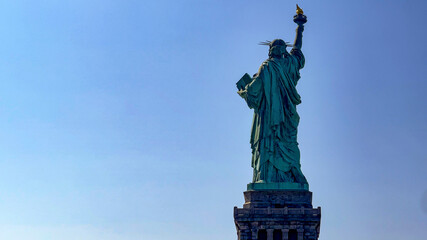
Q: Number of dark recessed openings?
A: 3